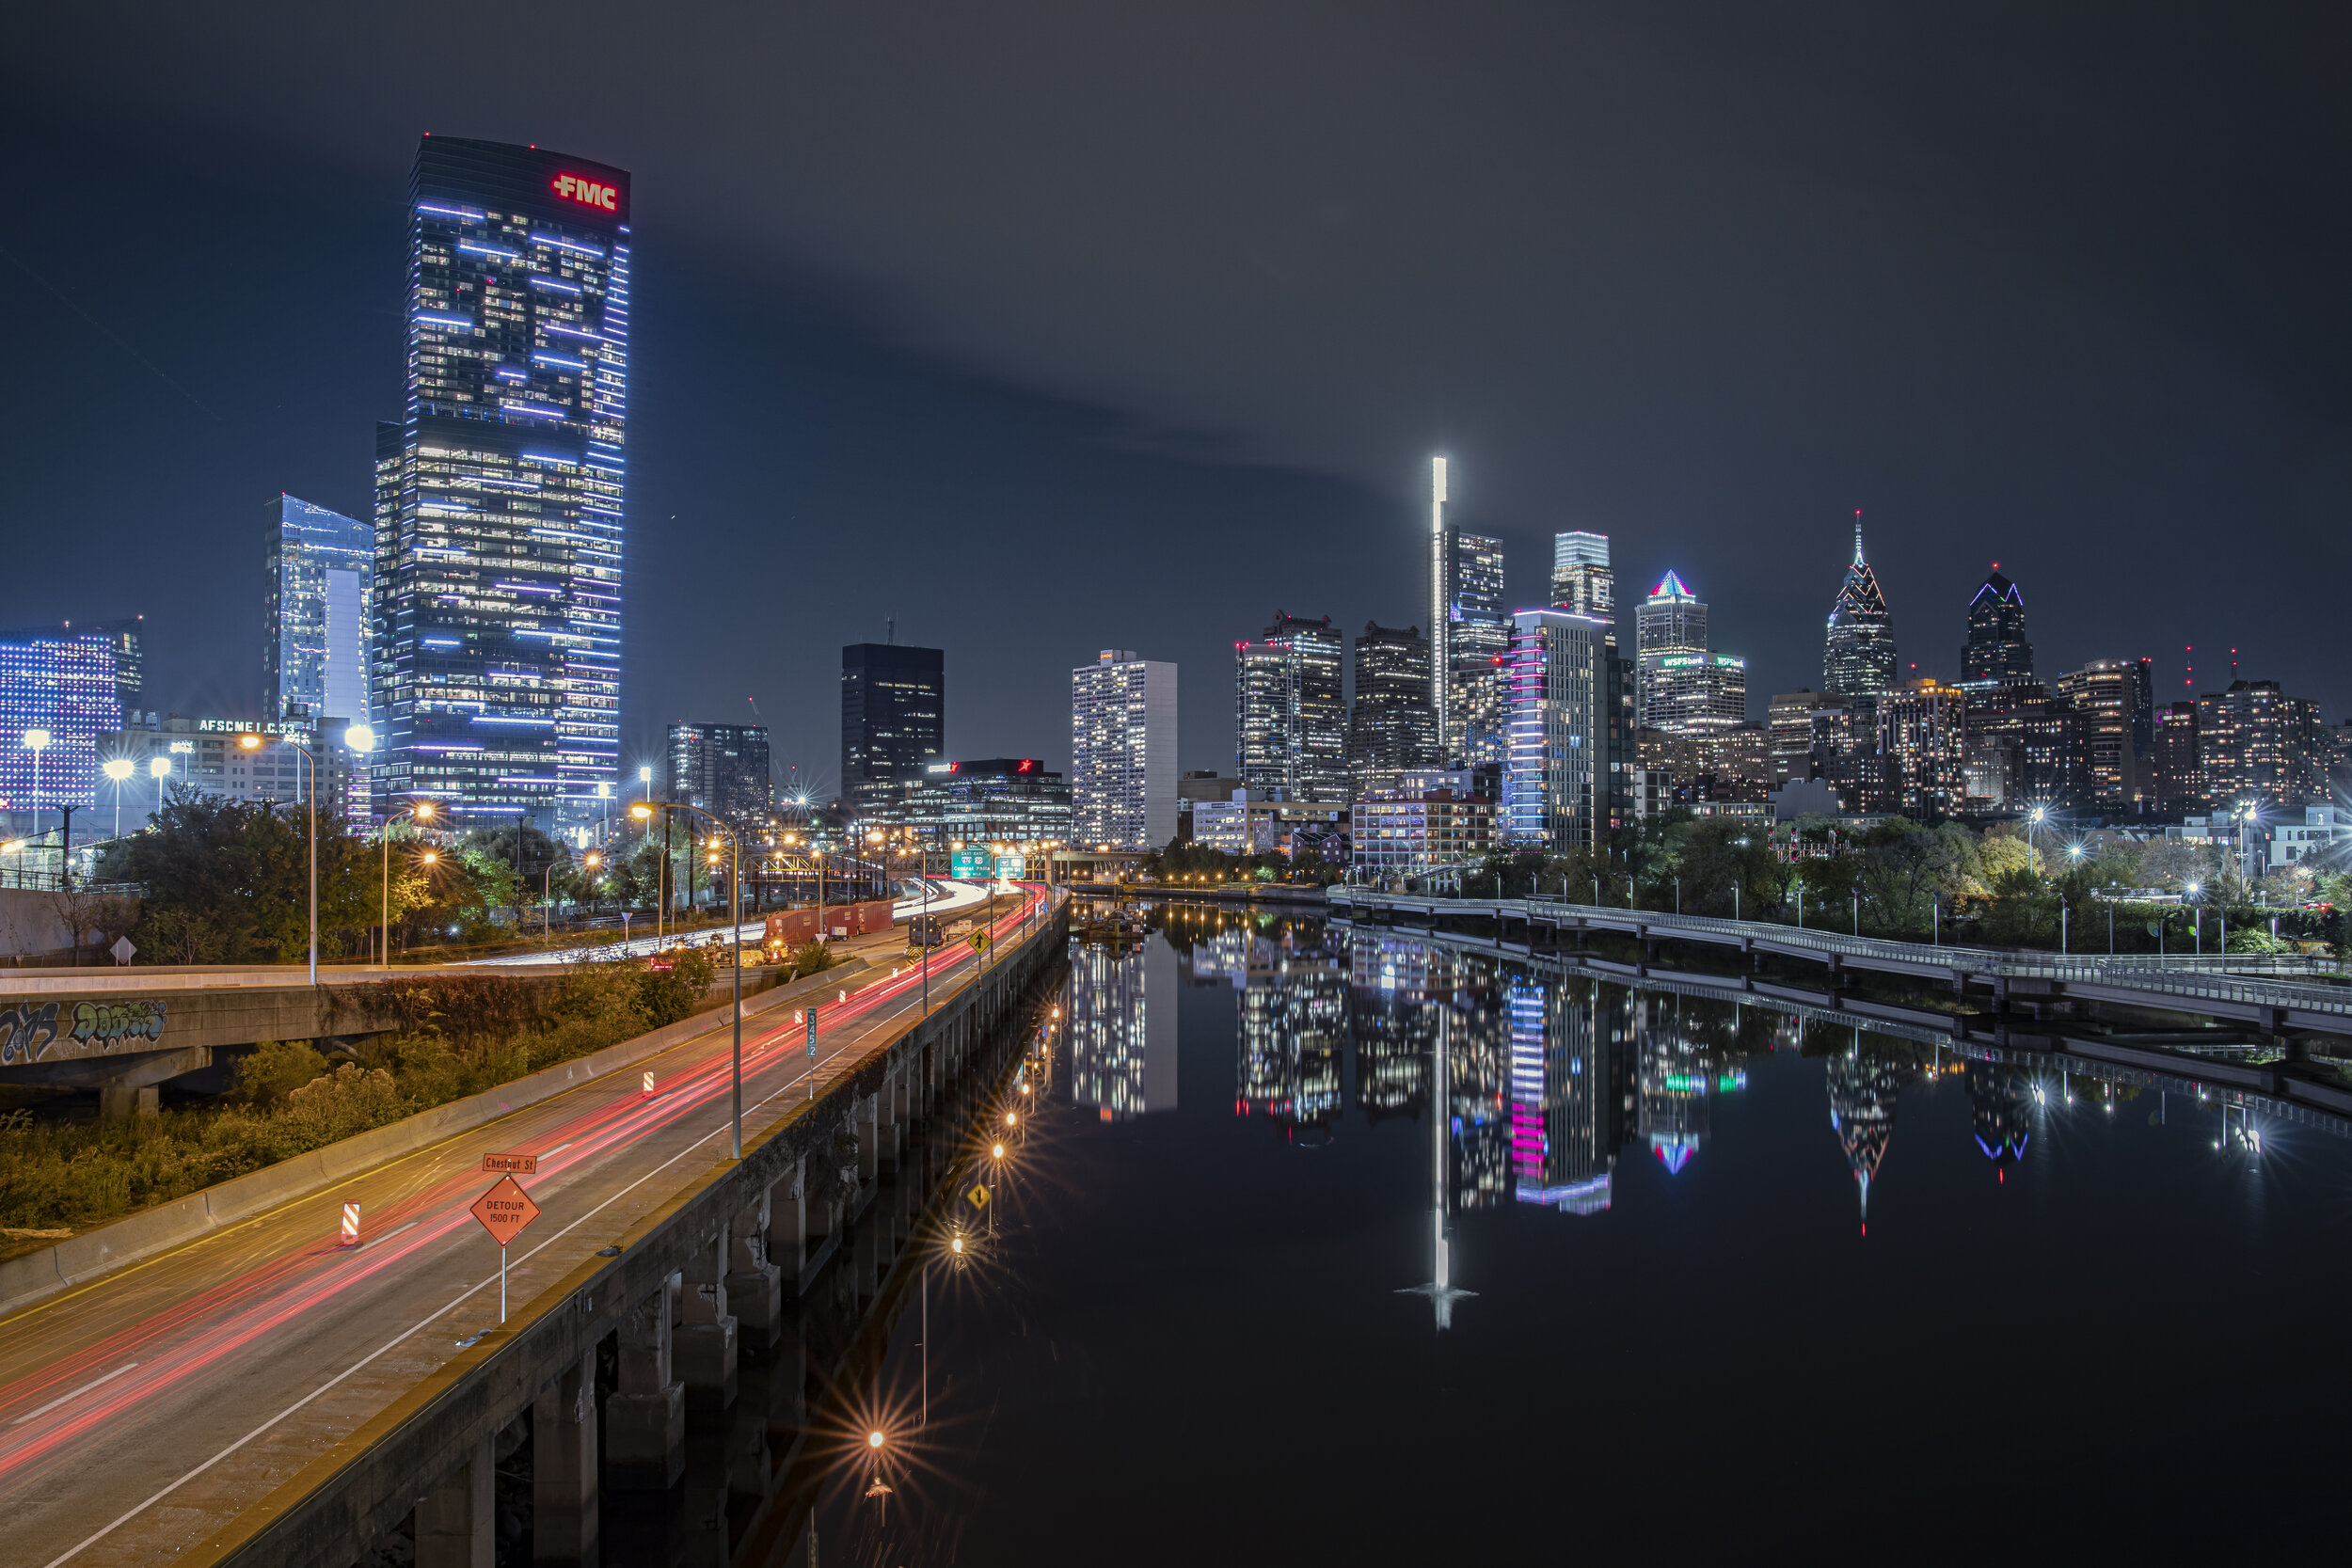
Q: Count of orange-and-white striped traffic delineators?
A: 5